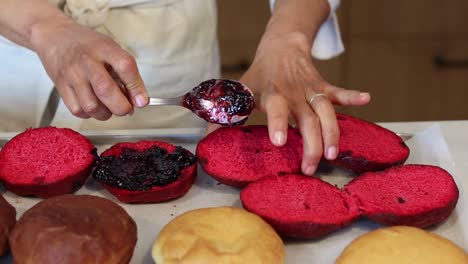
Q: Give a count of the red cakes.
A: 6